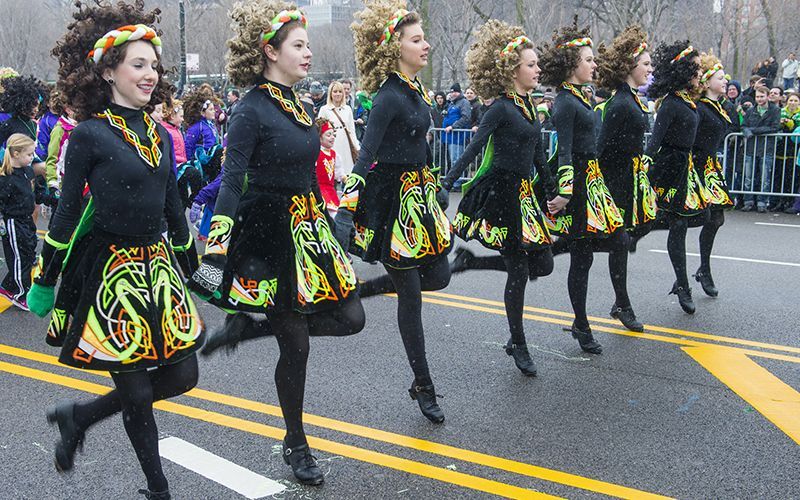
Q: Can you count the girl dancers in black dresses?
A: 8